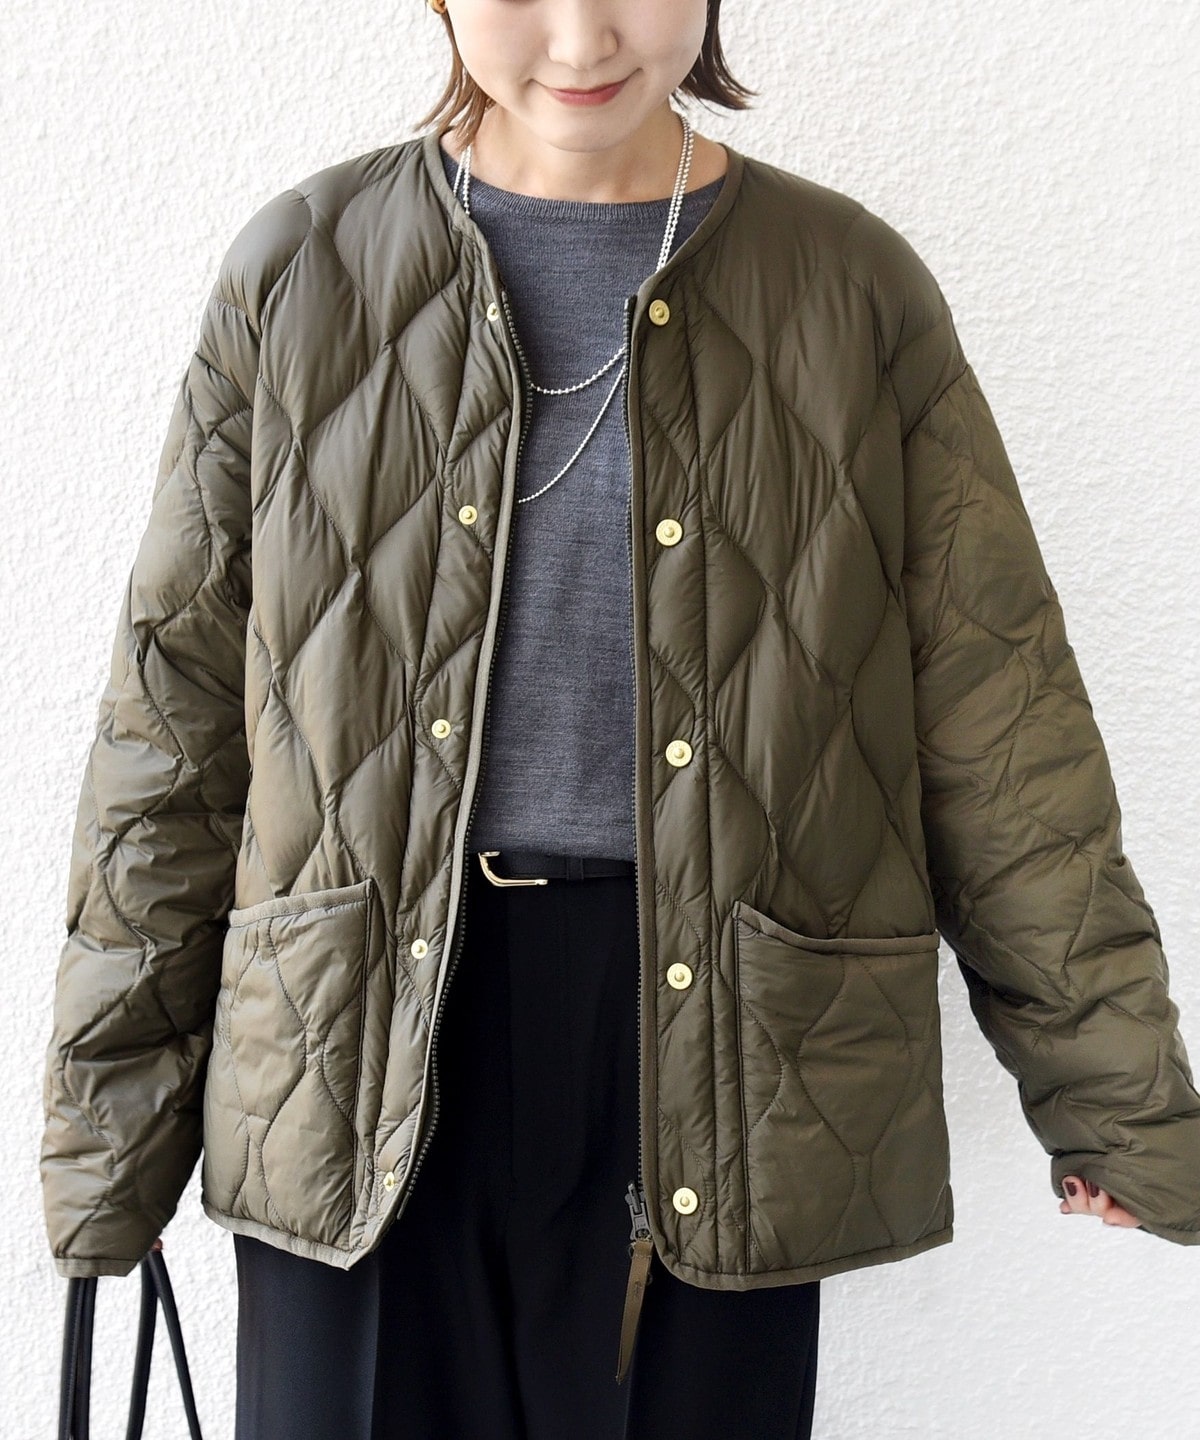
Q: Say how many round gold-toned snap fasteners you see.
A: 10